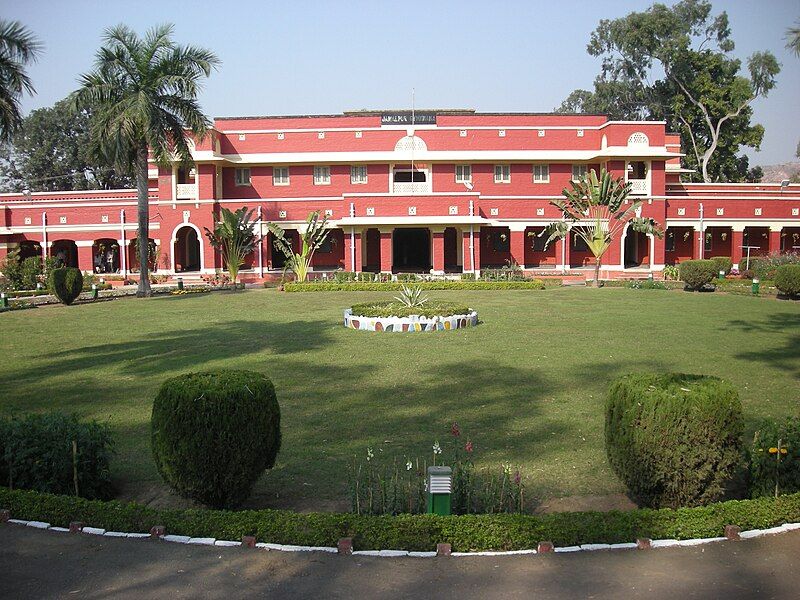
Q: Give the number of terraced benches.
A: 0